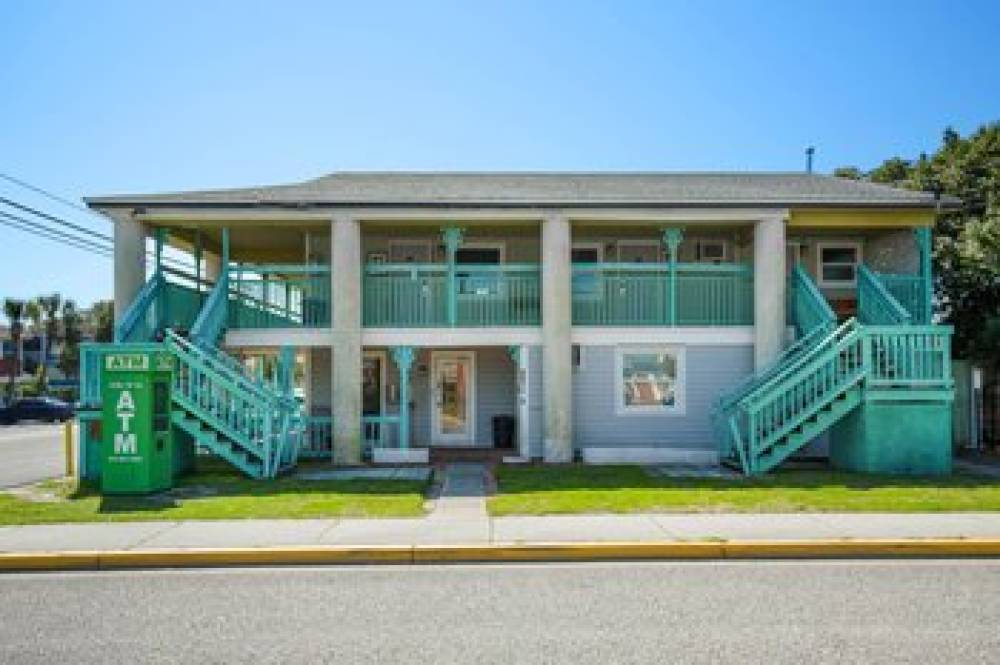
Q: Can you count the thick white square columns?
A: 4